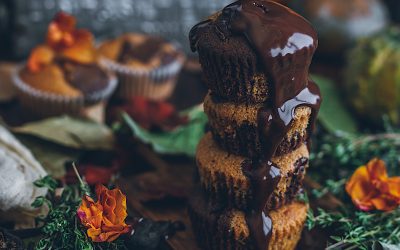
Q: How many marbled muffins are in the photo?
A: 6